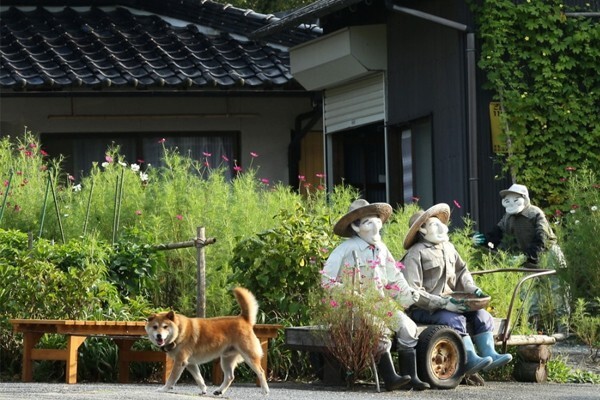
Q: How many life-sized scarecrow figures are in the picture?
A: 3